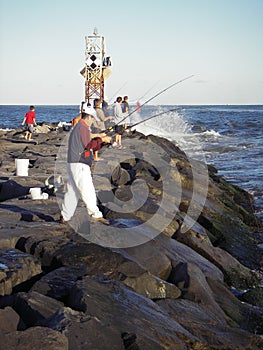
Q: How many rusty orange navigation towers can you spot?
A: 1